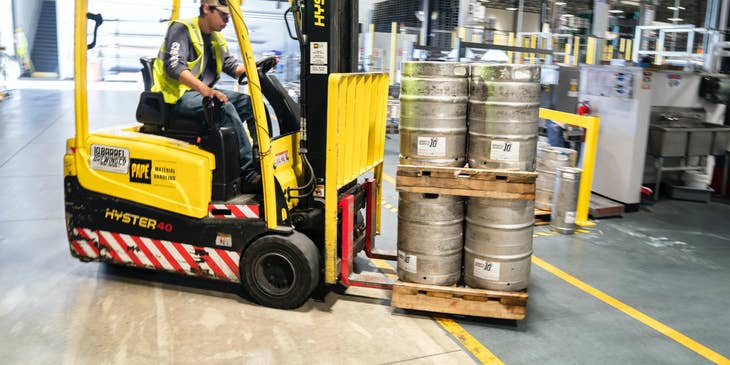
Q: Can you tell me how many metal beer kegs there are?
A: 6